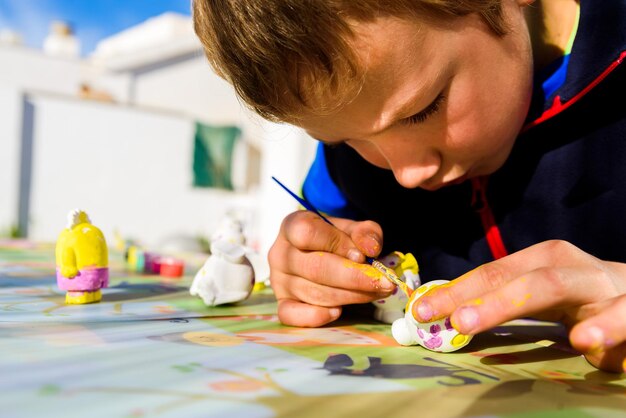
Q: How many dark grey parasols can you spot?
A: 0